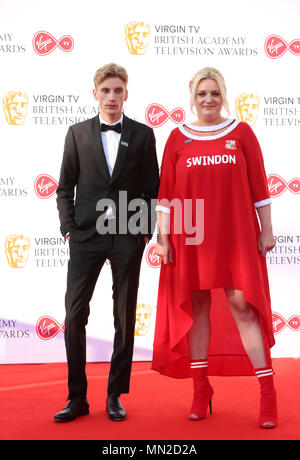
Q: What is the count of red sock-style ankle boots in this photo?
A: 2